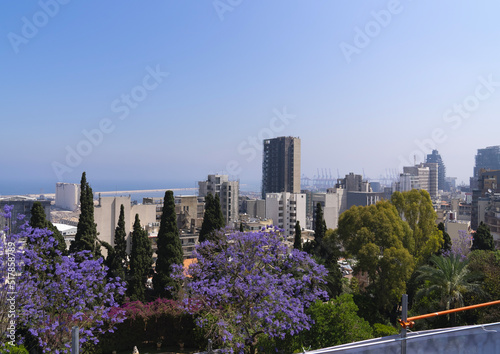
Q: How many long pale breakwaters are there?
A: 1